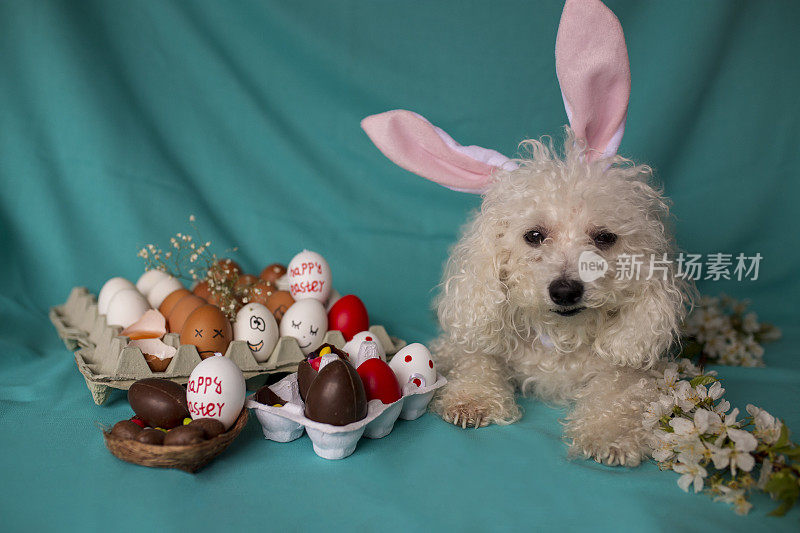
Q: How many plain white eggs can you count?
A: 4